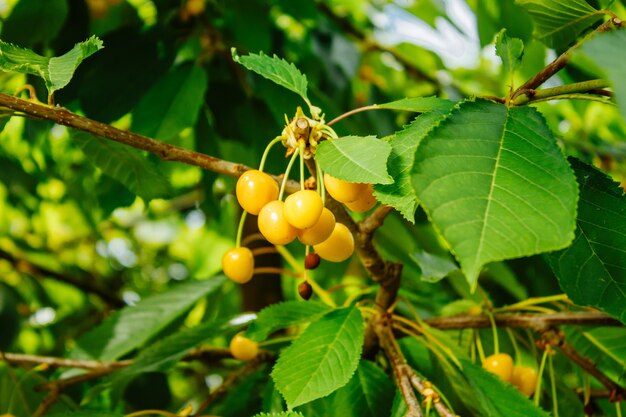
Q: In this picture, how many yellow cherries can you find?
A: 11